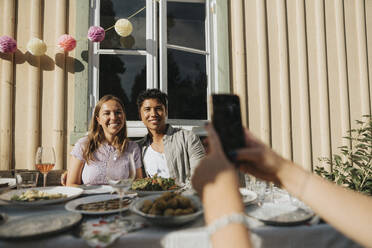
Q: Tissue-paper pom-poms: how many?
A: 5